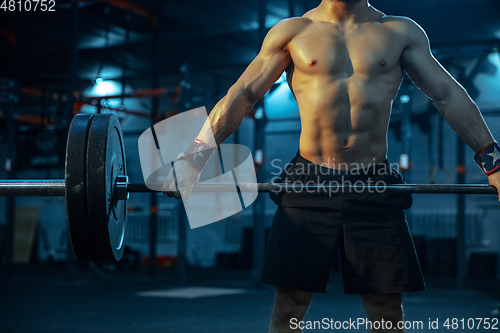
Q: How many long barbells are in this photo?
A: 1